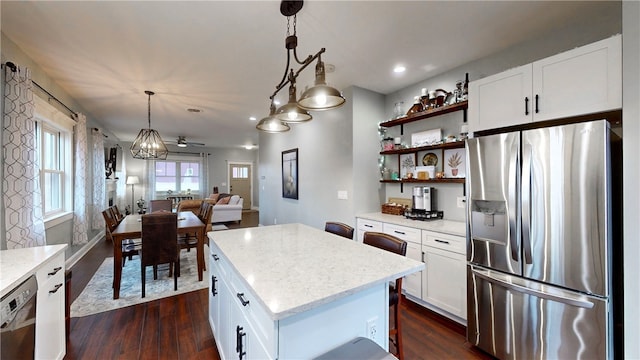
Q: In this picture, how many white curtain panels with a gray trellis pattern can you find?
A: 3